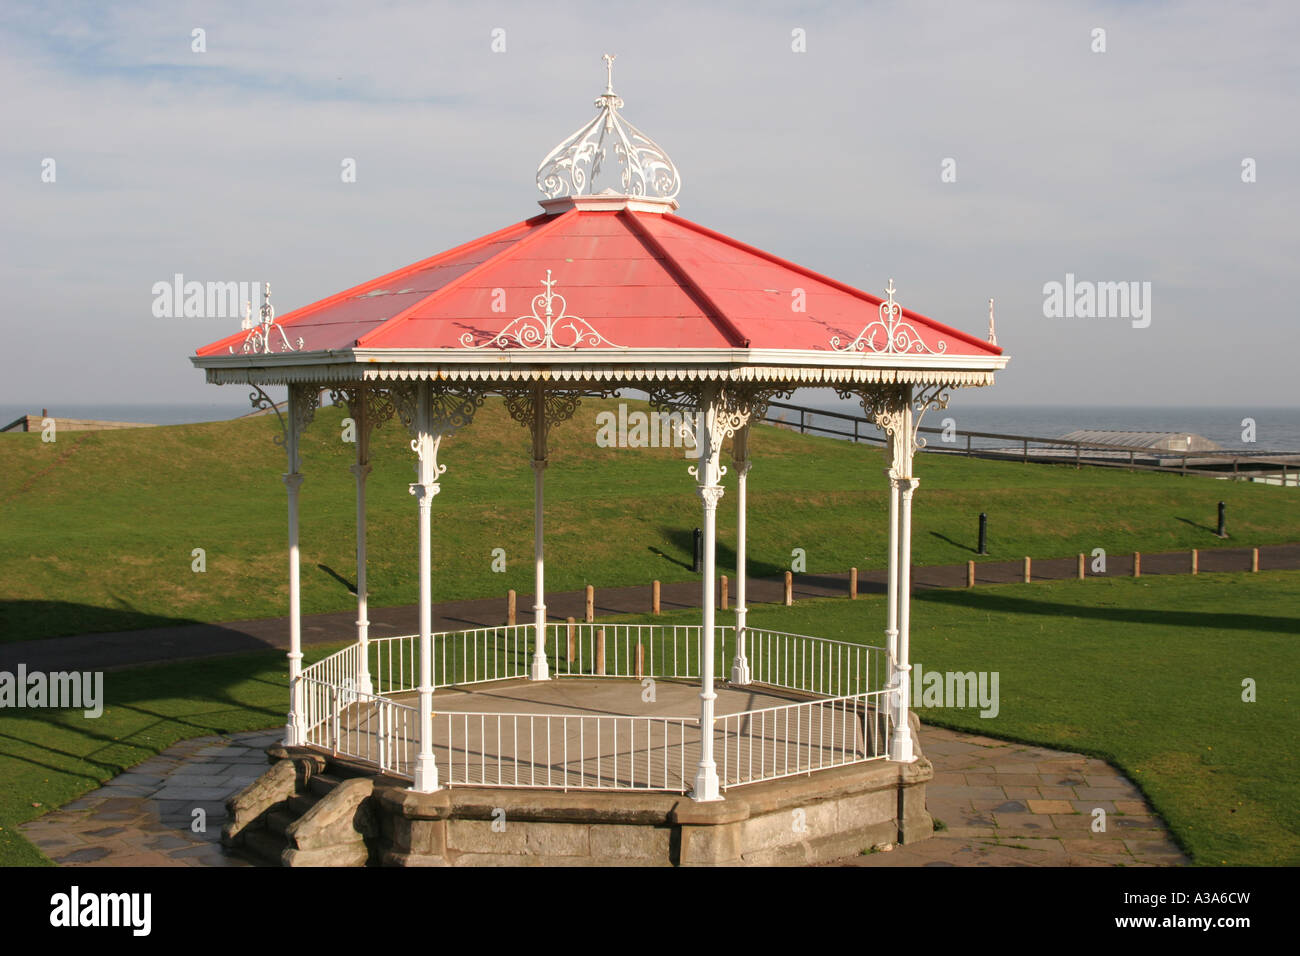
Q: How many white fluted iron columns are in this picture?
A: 8